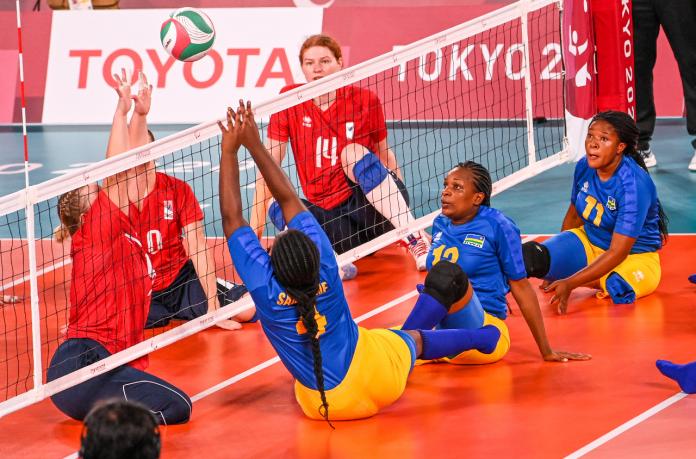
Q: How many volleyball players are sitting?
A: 6